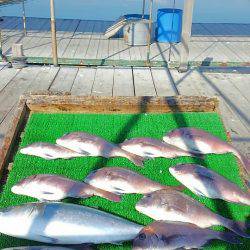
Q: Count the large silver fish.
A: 1